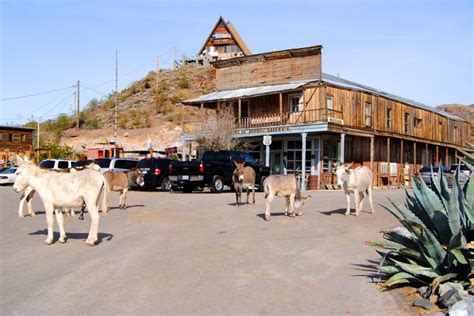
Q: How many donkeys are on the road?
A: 6